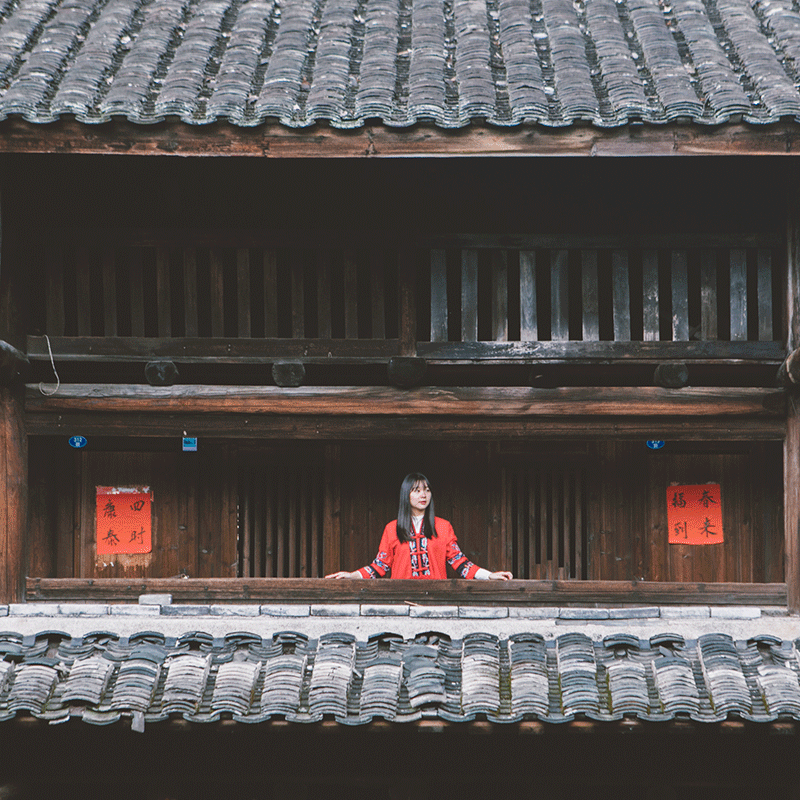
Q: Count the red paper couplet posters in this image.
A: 2